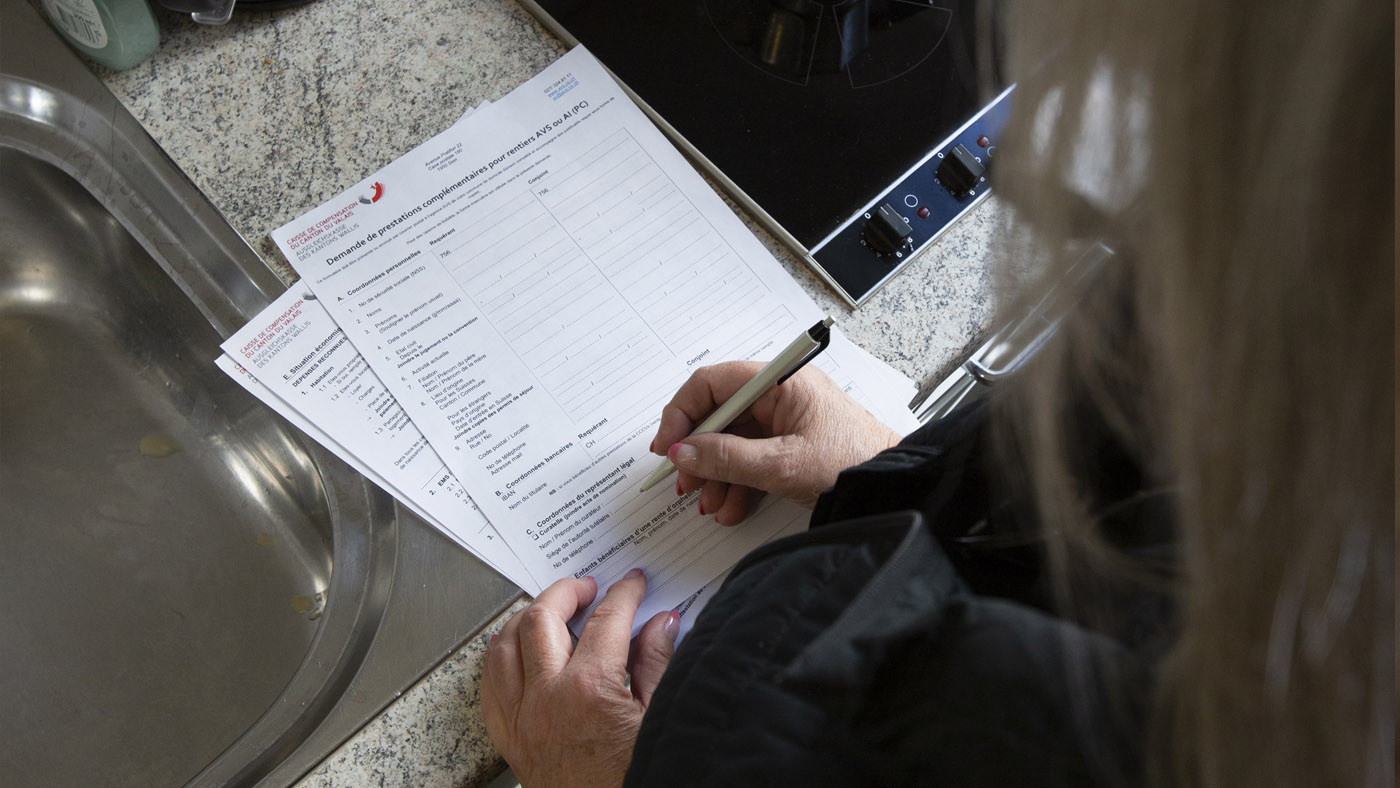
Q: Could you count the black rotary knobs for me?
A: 2